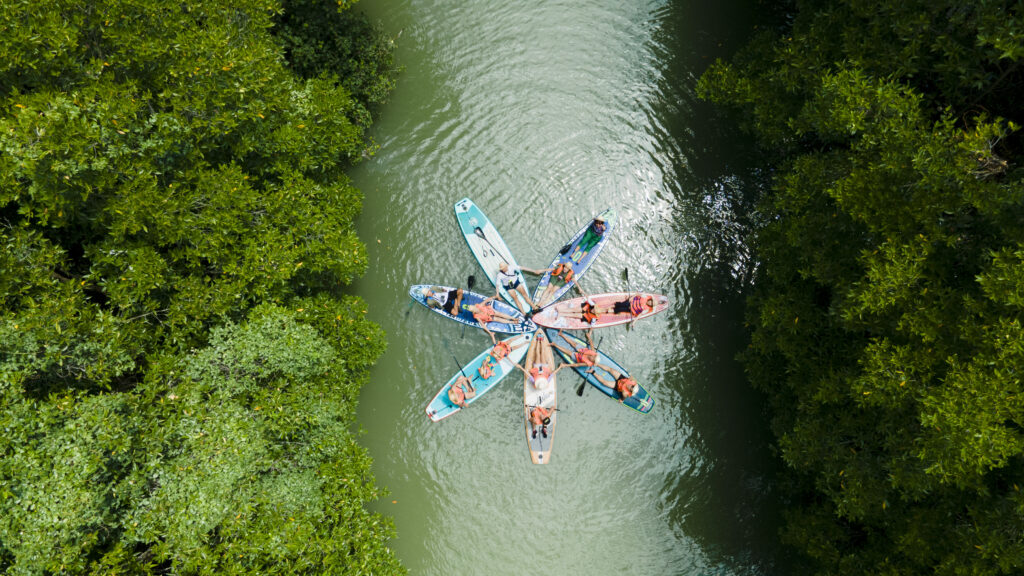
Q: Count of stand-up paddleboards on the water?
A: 7